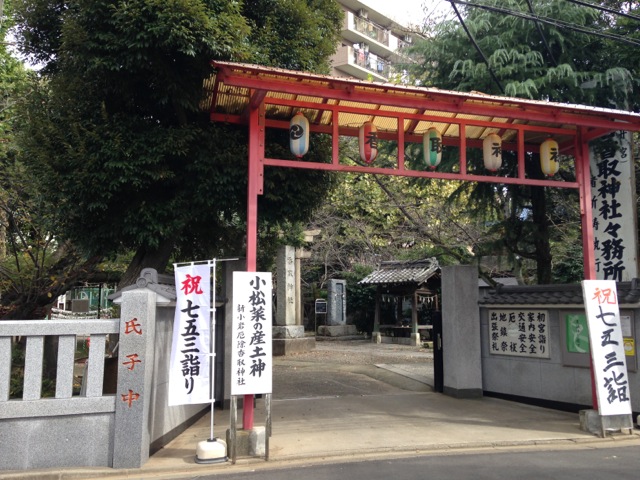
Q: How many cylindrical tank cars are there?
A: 0